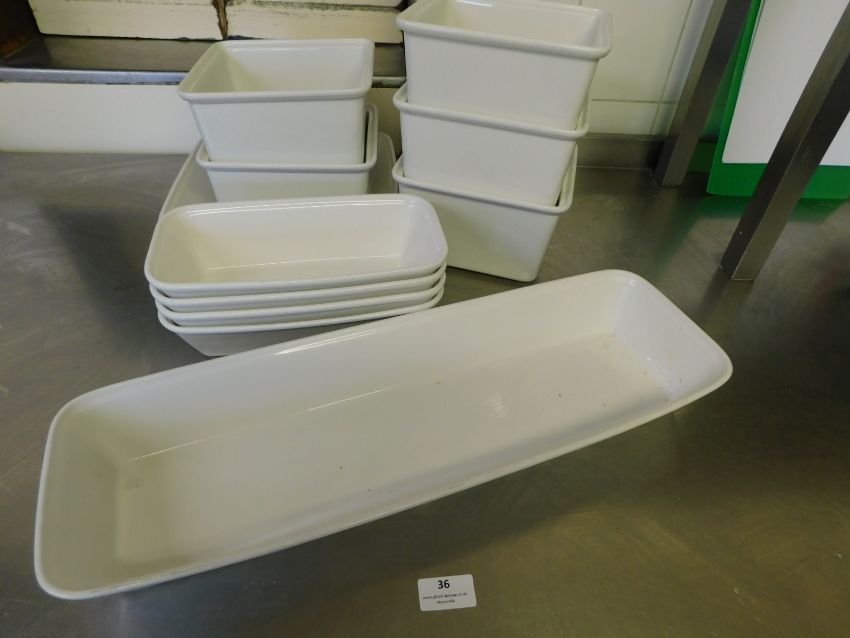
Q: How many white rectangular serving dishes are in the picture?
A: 11